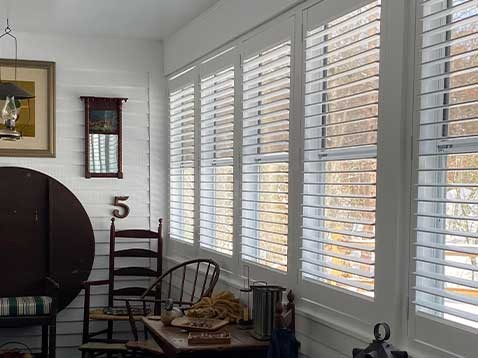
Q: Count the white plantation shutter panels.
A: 5